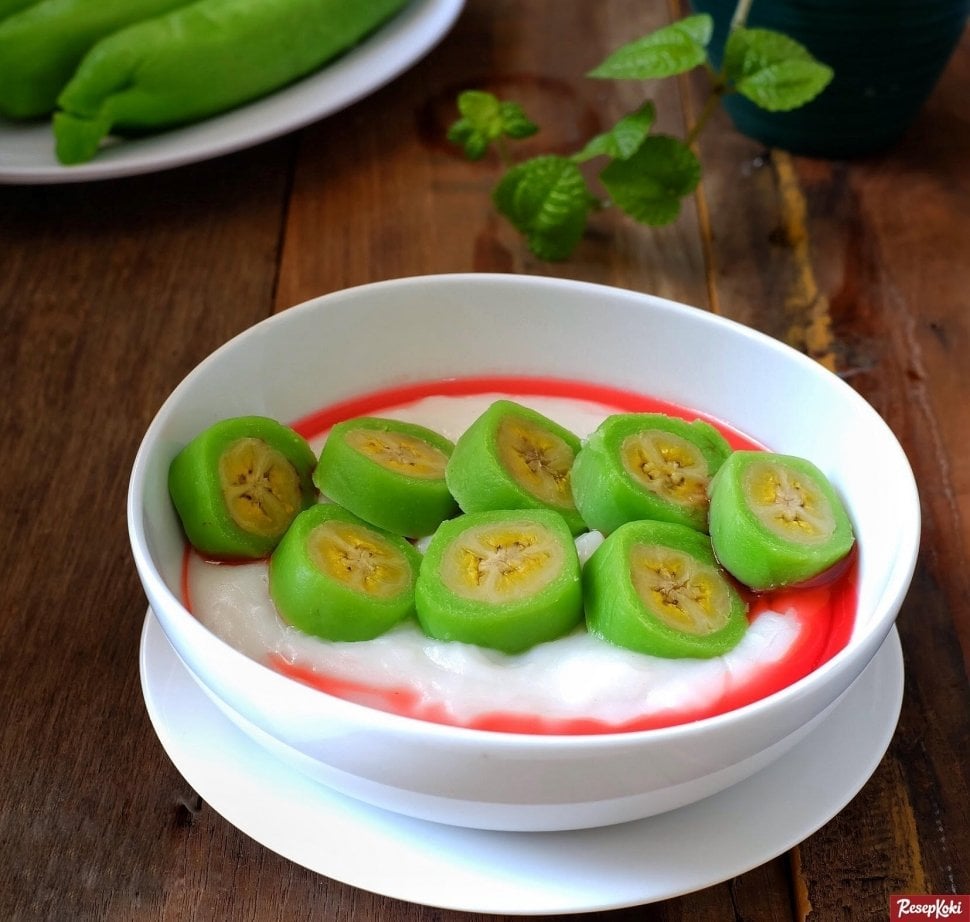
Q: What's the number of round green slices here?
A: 8